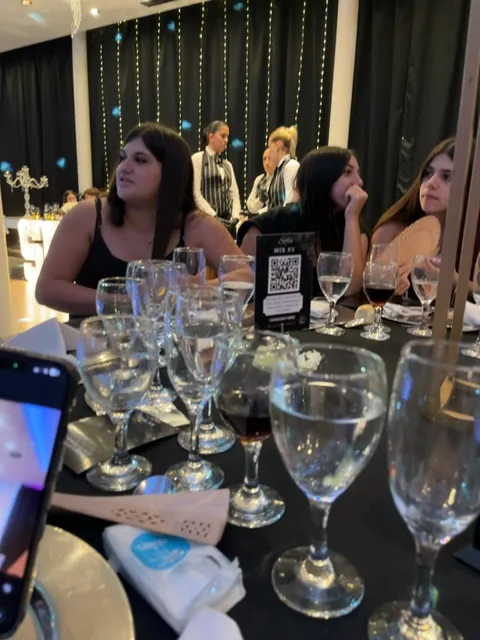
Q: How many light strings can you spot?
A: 11